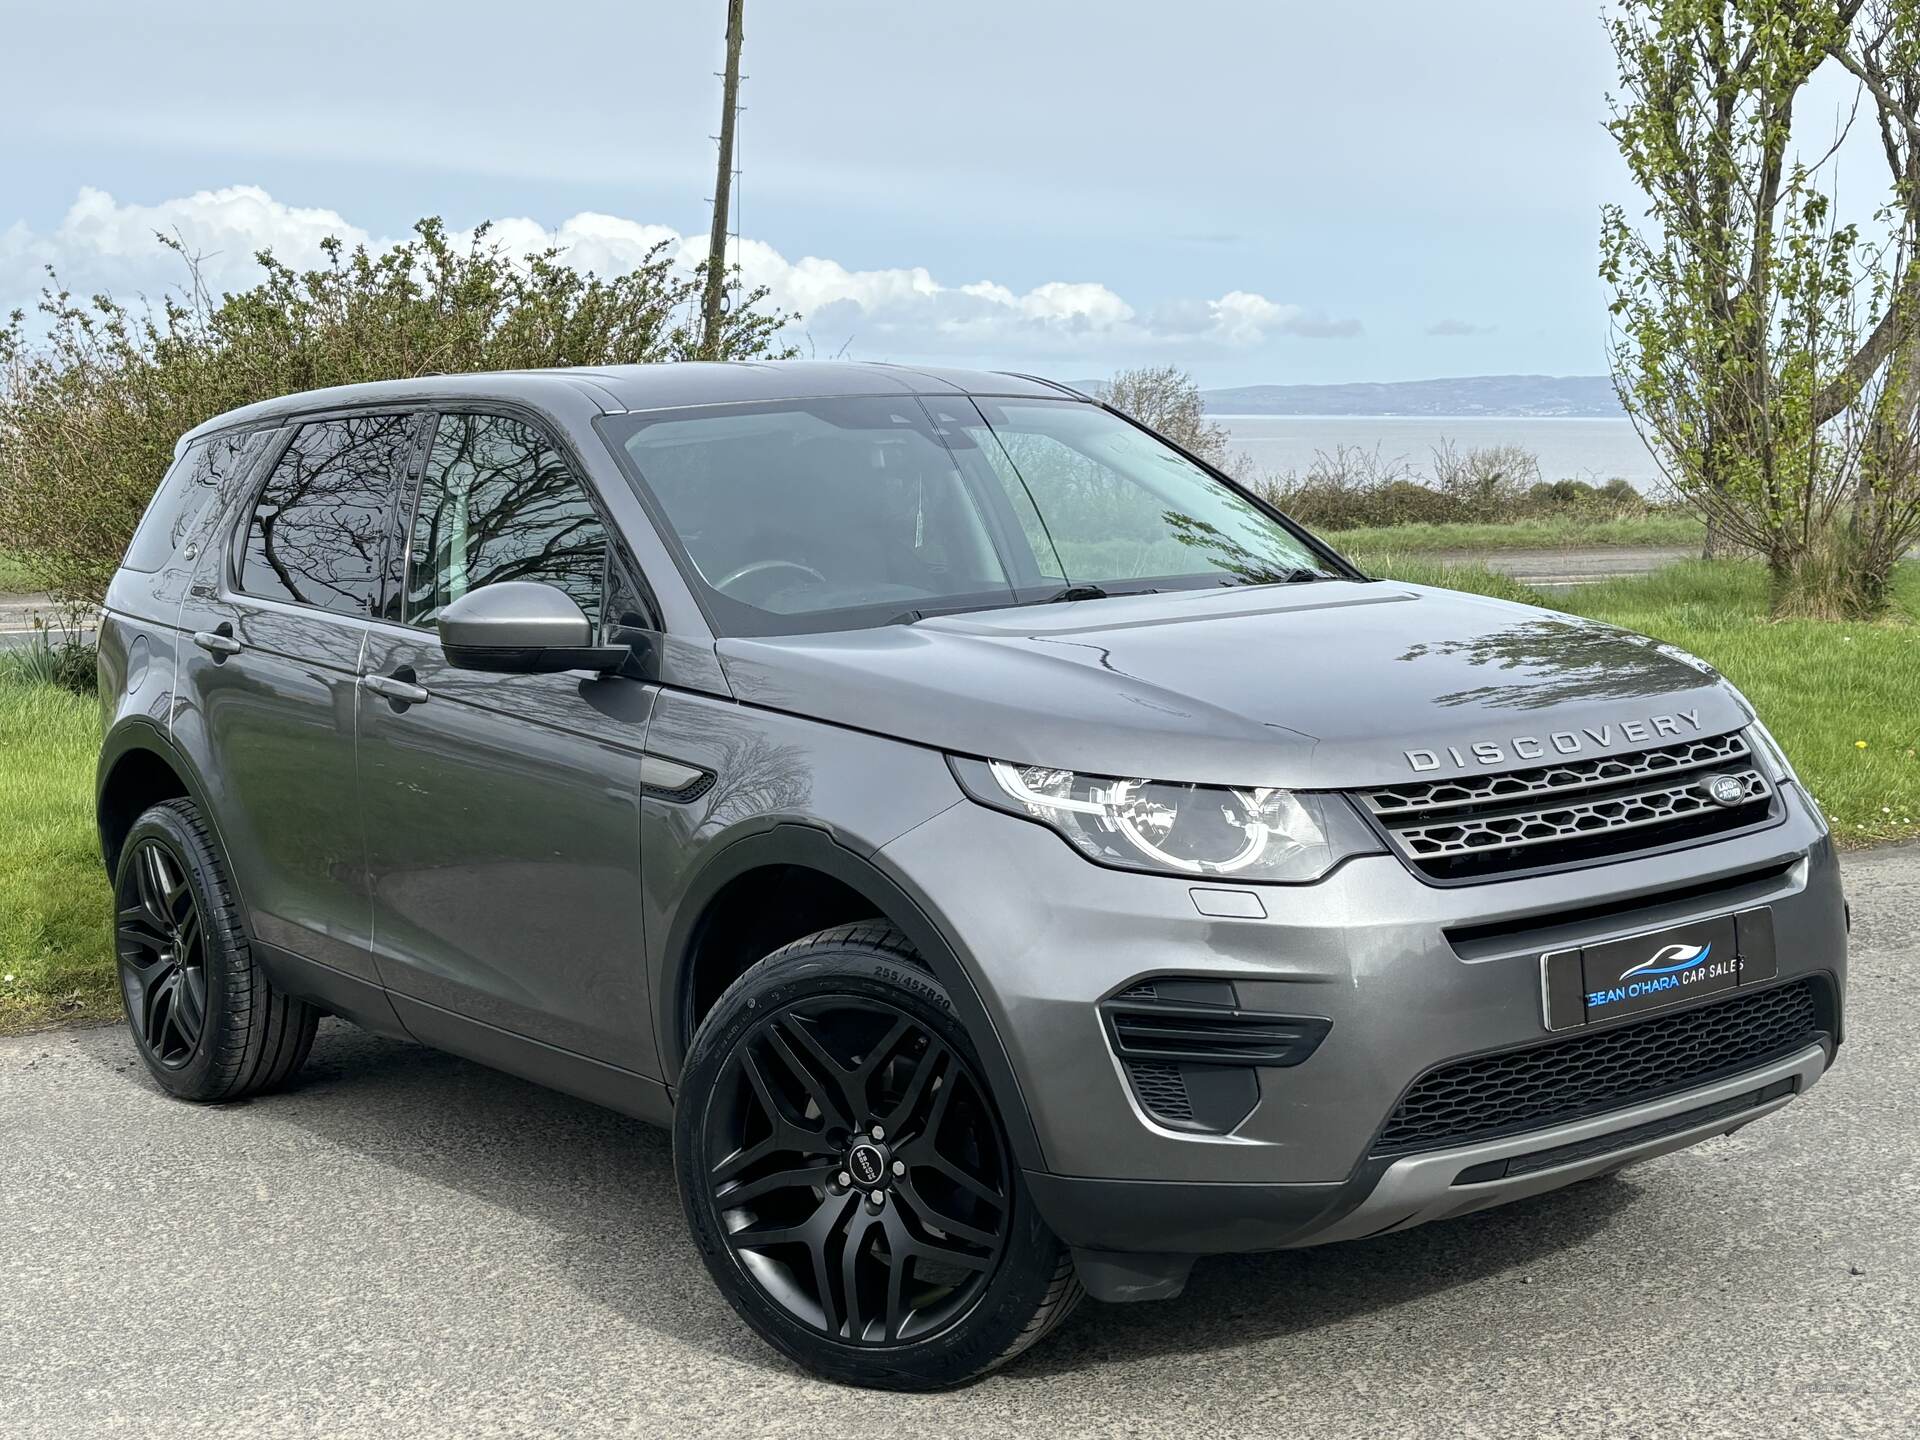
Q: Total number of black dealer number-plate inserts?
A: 1